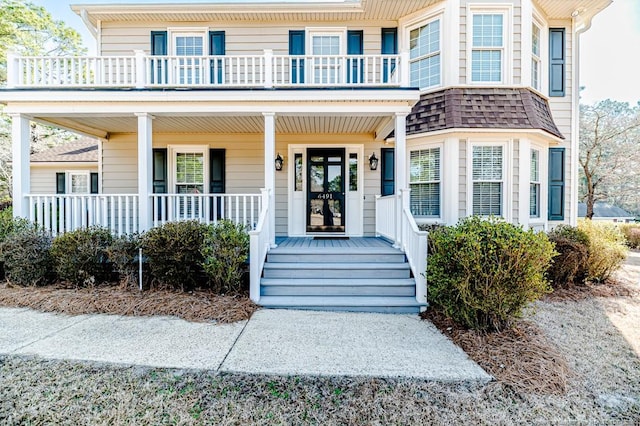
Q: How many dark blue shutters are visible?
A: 12